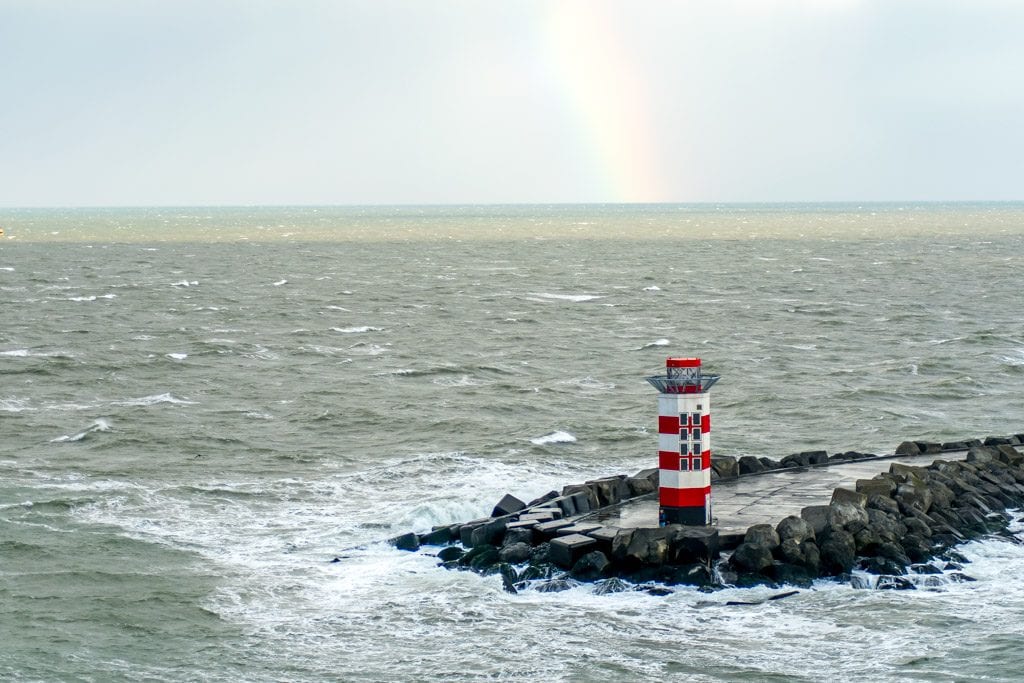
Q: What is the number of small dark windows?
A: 8